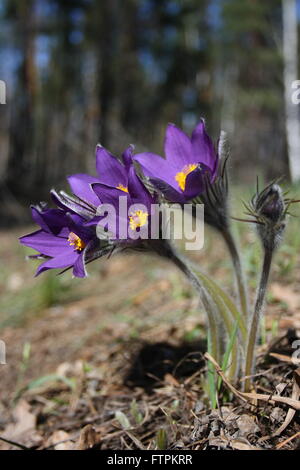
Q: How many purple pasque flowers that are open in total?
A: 4